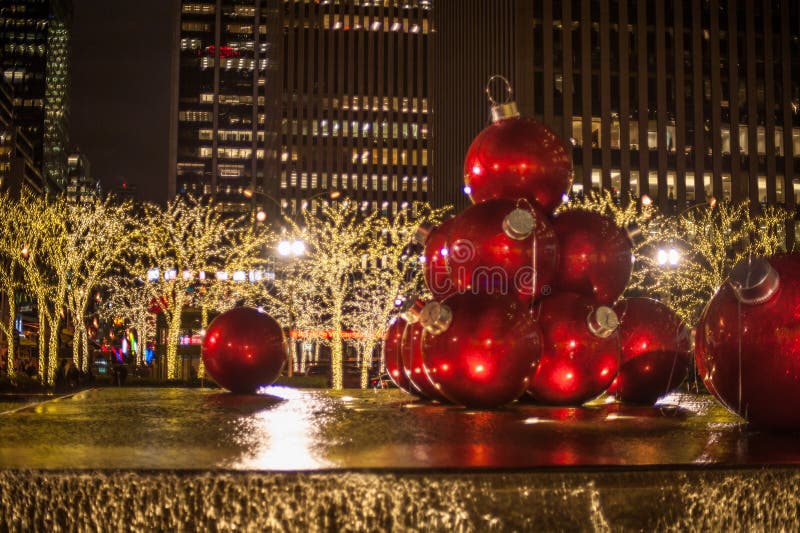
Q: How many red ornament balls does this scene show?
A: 11